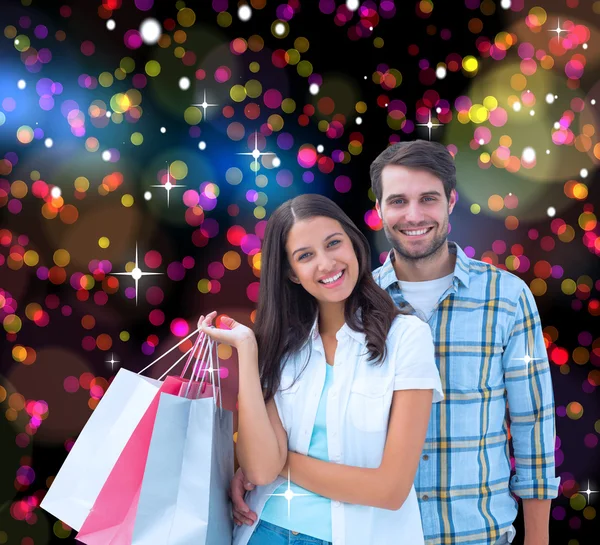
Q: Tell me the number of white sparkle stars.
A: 11